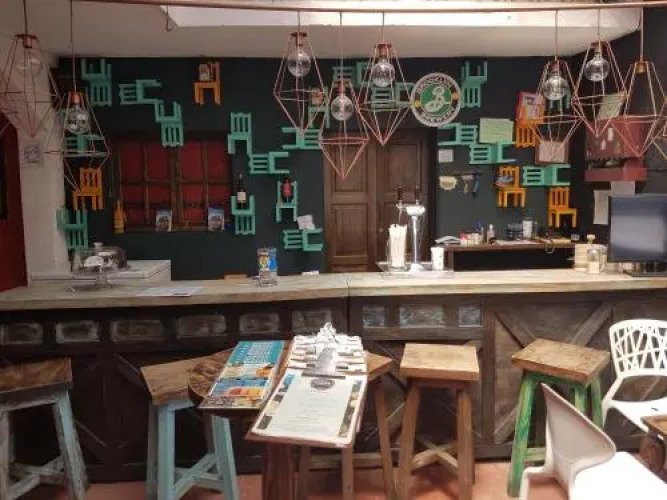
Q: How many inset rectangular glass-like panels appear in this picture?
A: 9